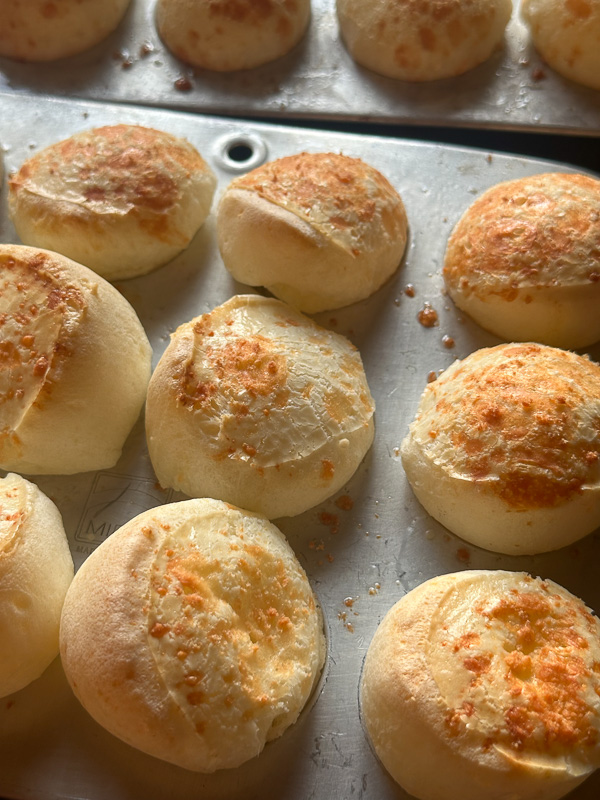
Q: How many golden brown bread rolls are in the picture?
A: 13